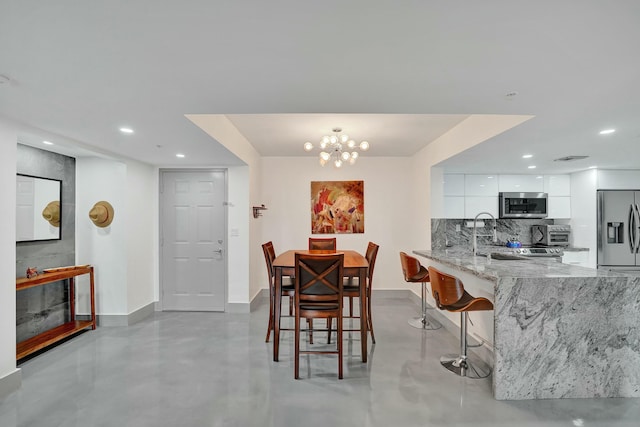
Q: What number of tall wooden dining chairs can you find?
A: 4